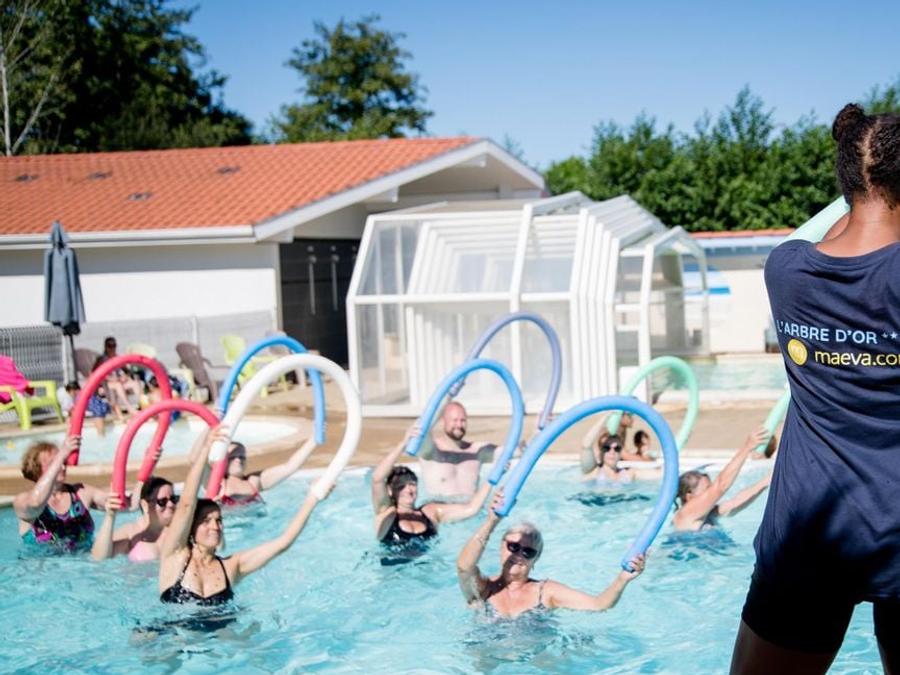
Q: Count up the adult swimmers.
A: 9